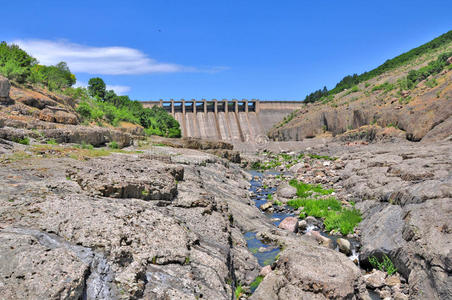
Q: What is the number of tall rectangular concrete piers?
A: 10